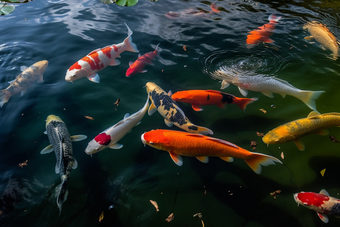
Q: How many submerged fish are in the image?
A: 14